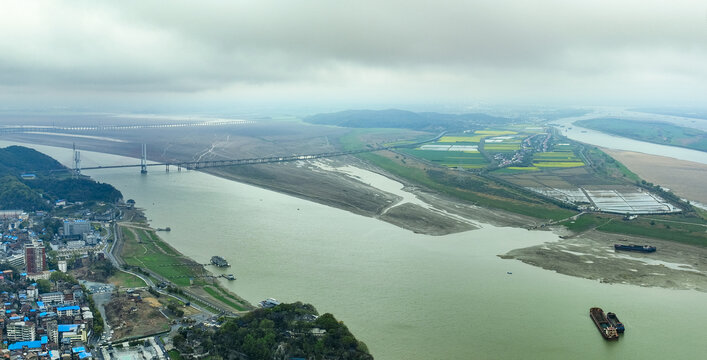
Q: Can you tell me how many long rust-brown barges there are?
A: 1